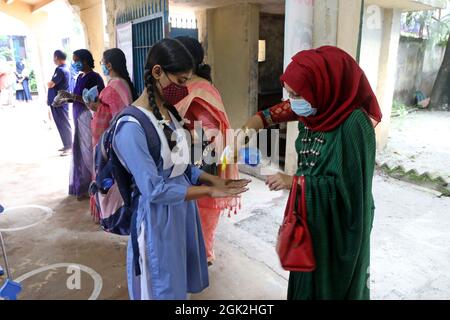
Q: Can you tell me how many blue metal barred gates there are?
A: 1